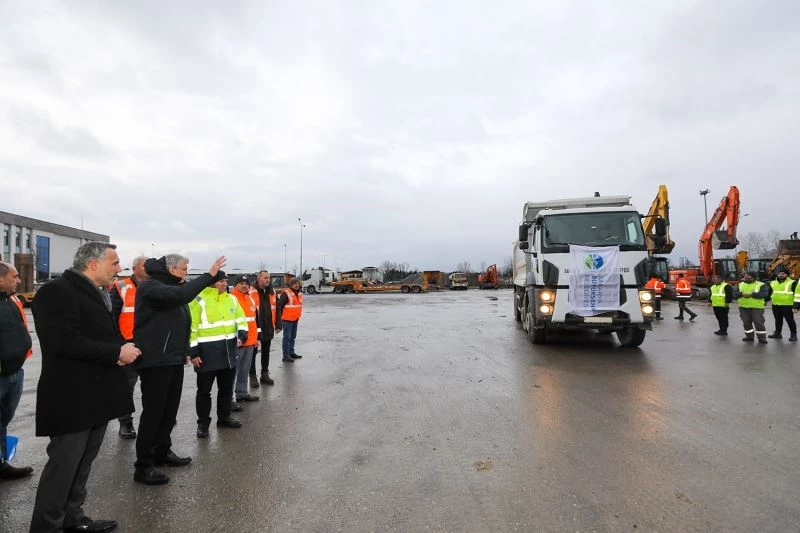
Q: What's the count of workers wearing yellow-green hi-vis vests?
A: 5